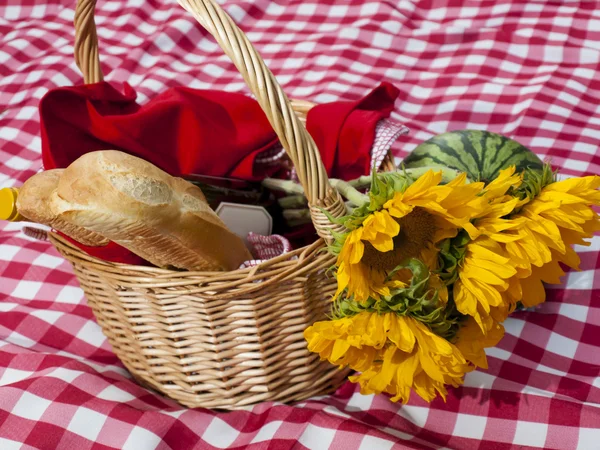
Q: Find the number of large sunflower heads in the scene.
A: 4